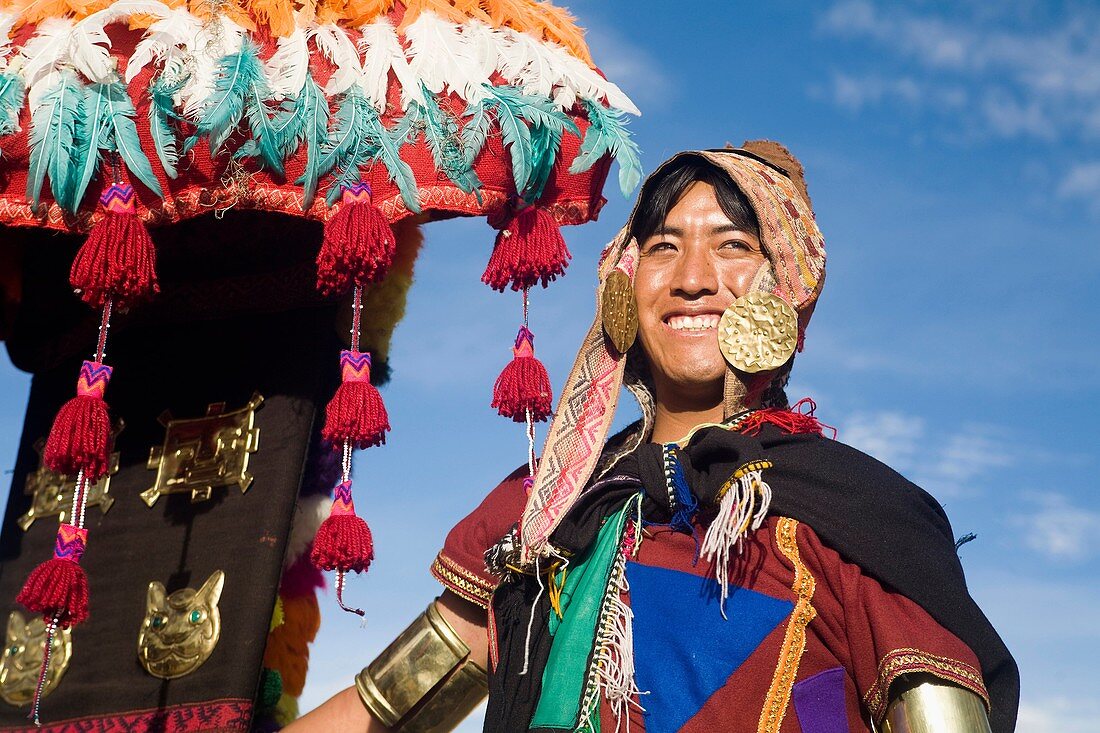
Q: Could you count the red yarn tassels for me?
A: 8